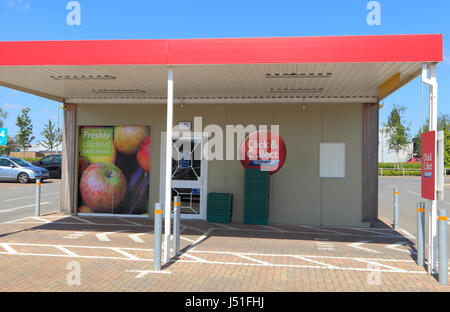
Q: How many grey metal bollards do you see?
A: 6